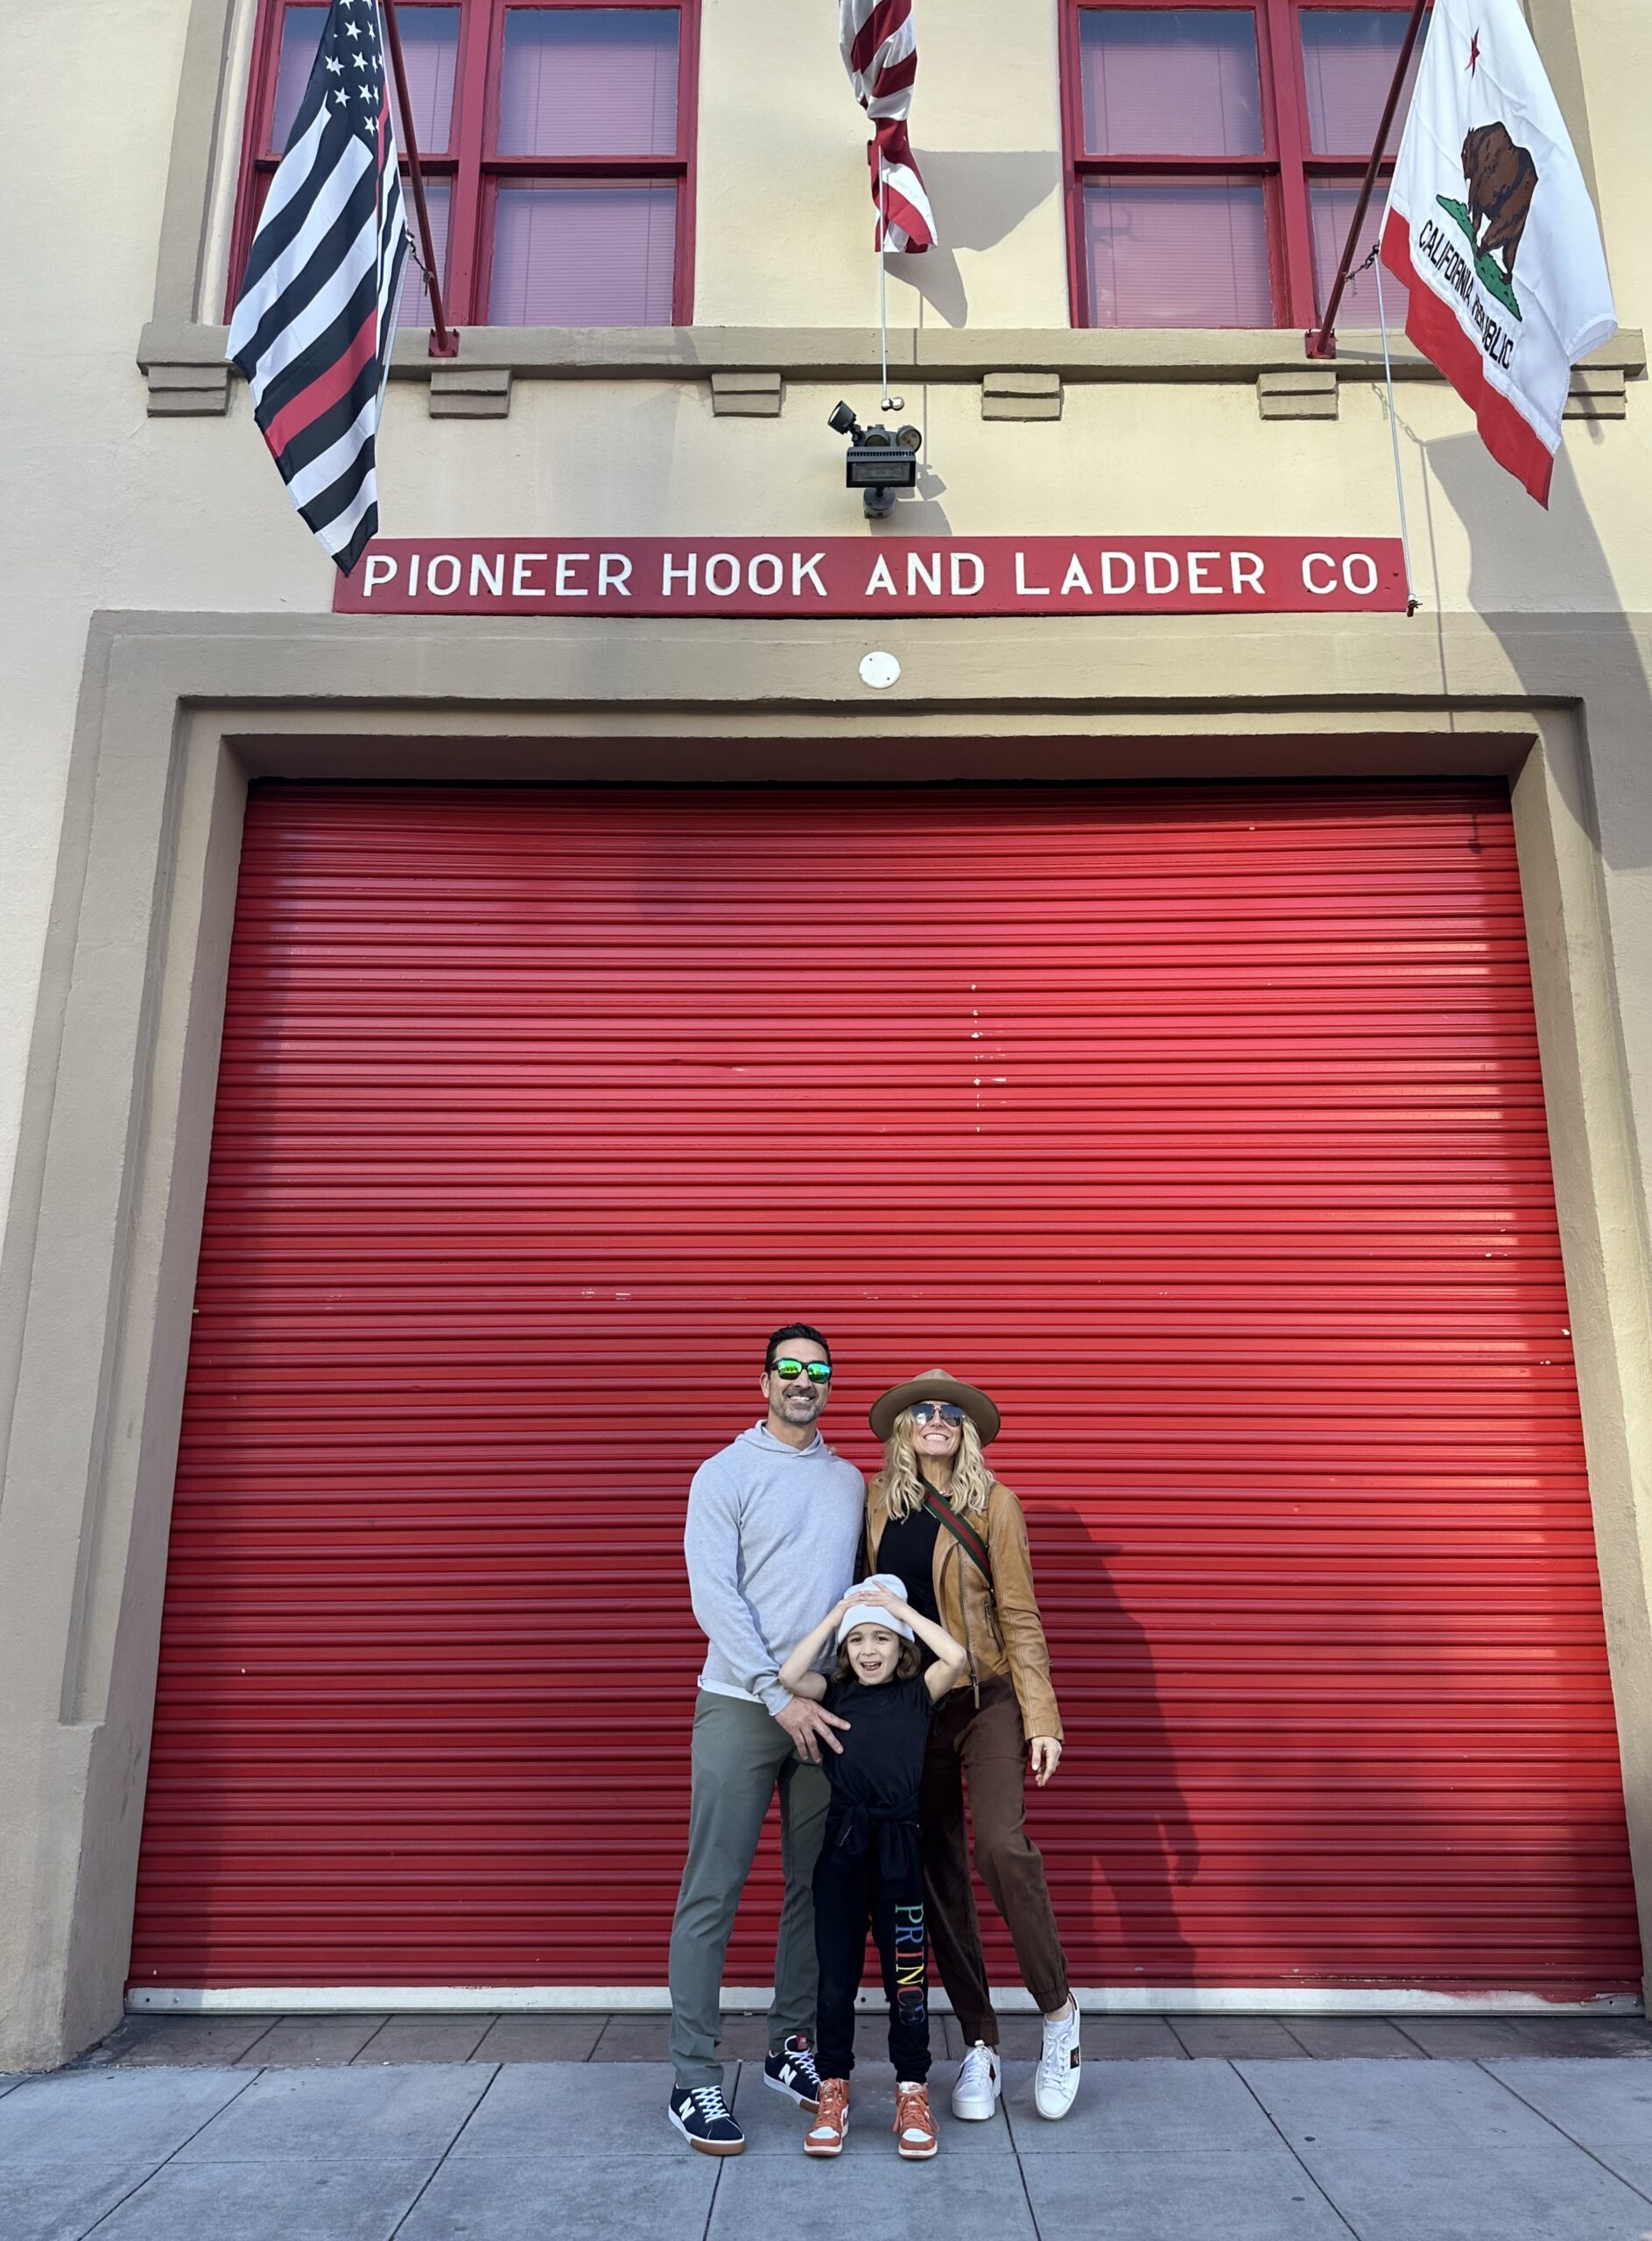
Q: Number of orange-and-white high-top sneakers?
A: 2